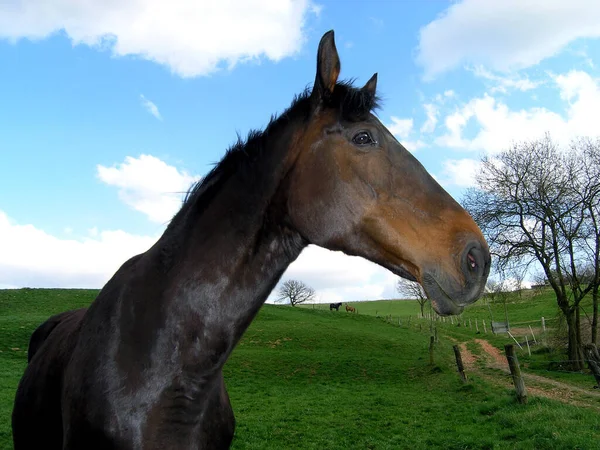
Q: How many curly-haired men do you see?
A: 0